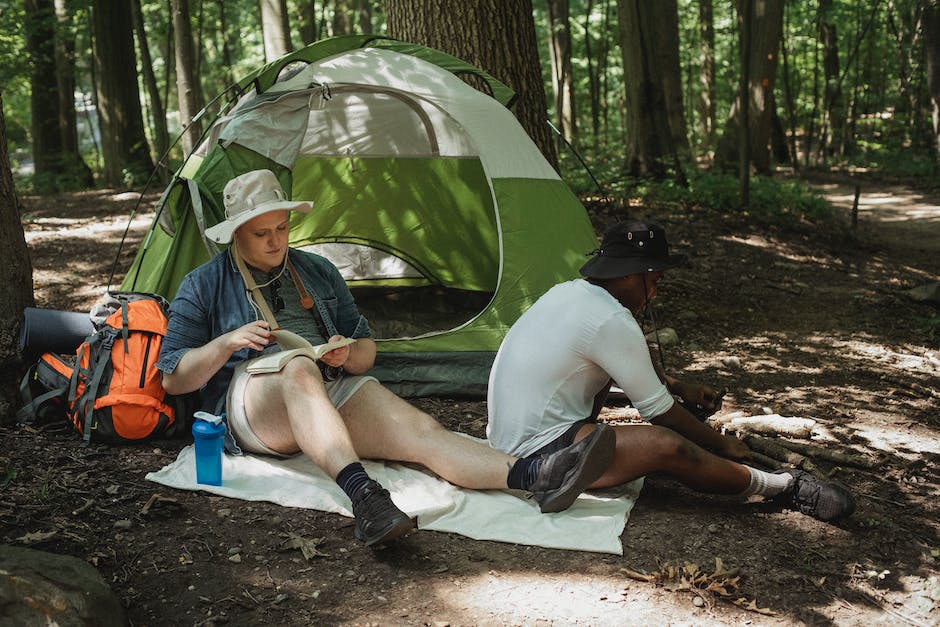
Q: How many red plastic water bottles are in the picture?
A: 0